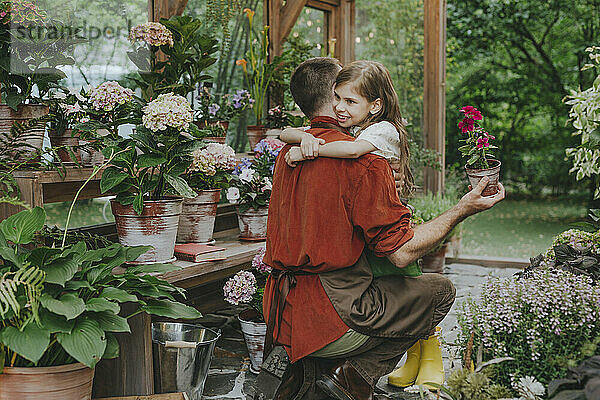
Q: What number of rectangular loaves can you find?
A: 0